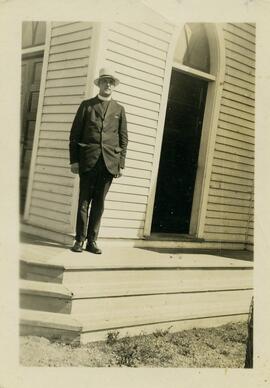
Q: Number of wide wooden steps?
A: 3